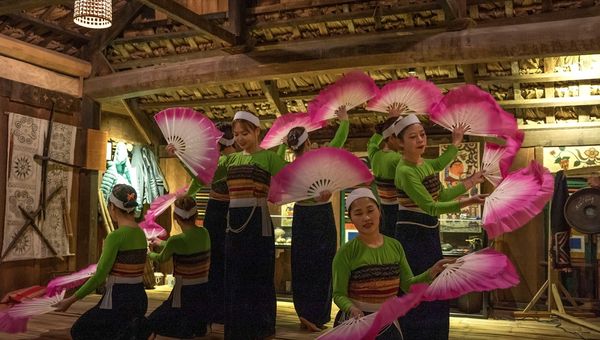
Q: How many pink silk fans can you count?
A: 14